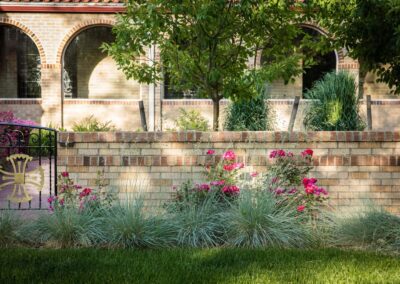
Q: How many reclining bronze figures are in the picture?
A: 0